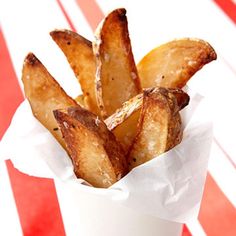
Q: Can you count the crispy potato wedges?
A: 7